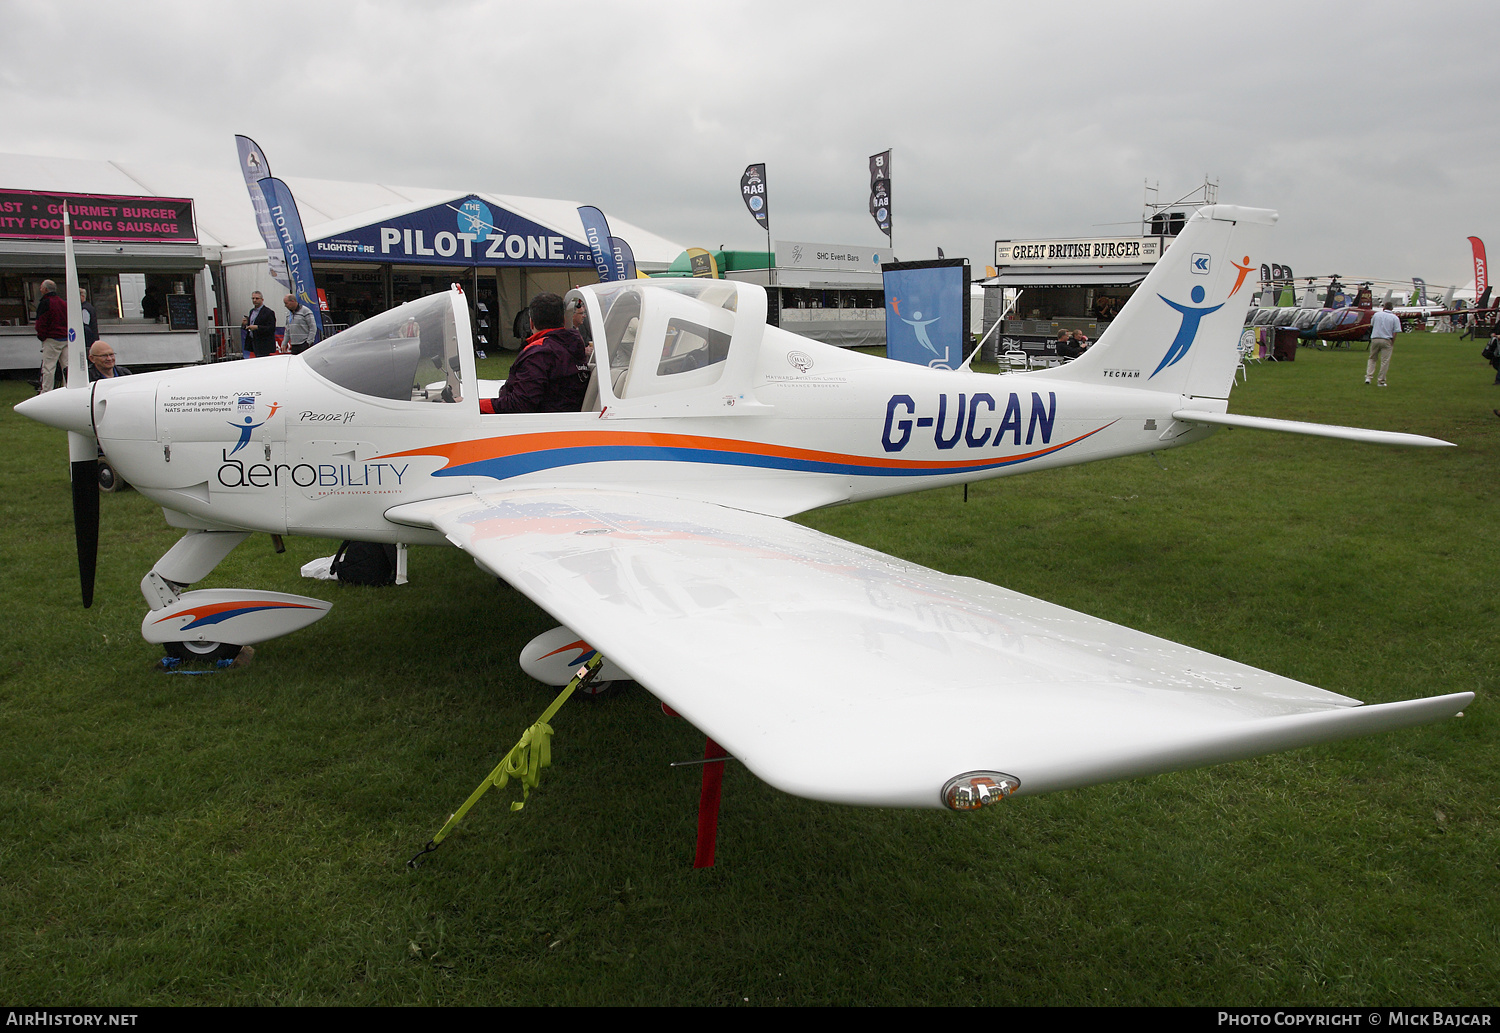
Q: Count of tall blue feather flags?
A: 4